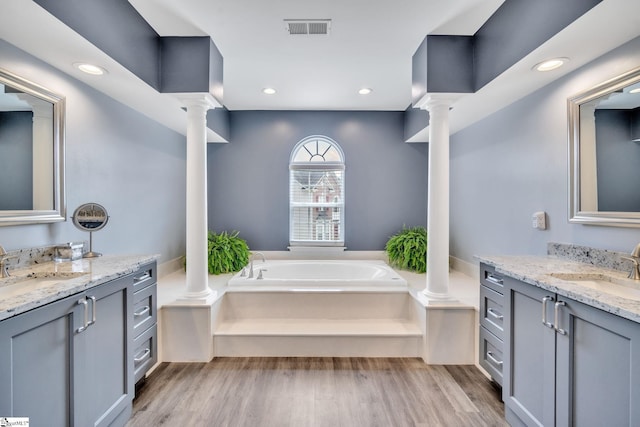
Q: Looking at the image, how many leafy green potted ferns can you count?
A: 2